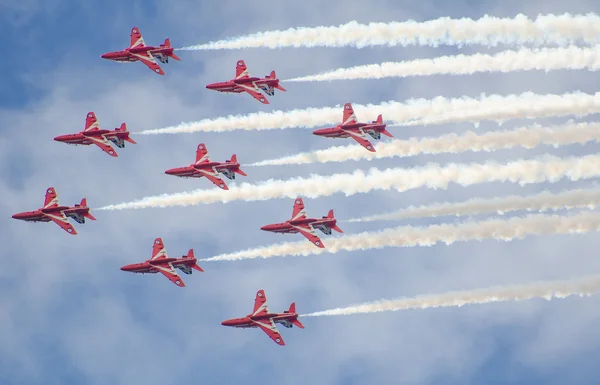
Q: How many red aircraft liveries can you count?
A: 9